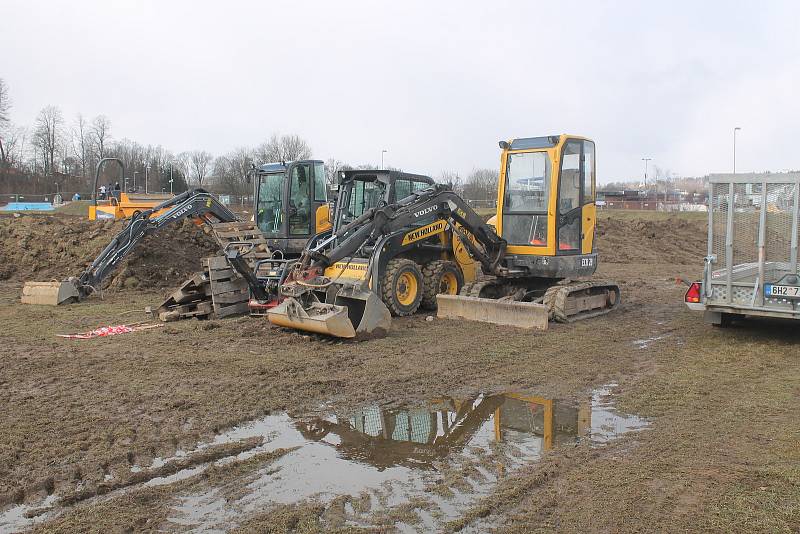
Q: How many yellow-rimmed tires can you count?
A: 2